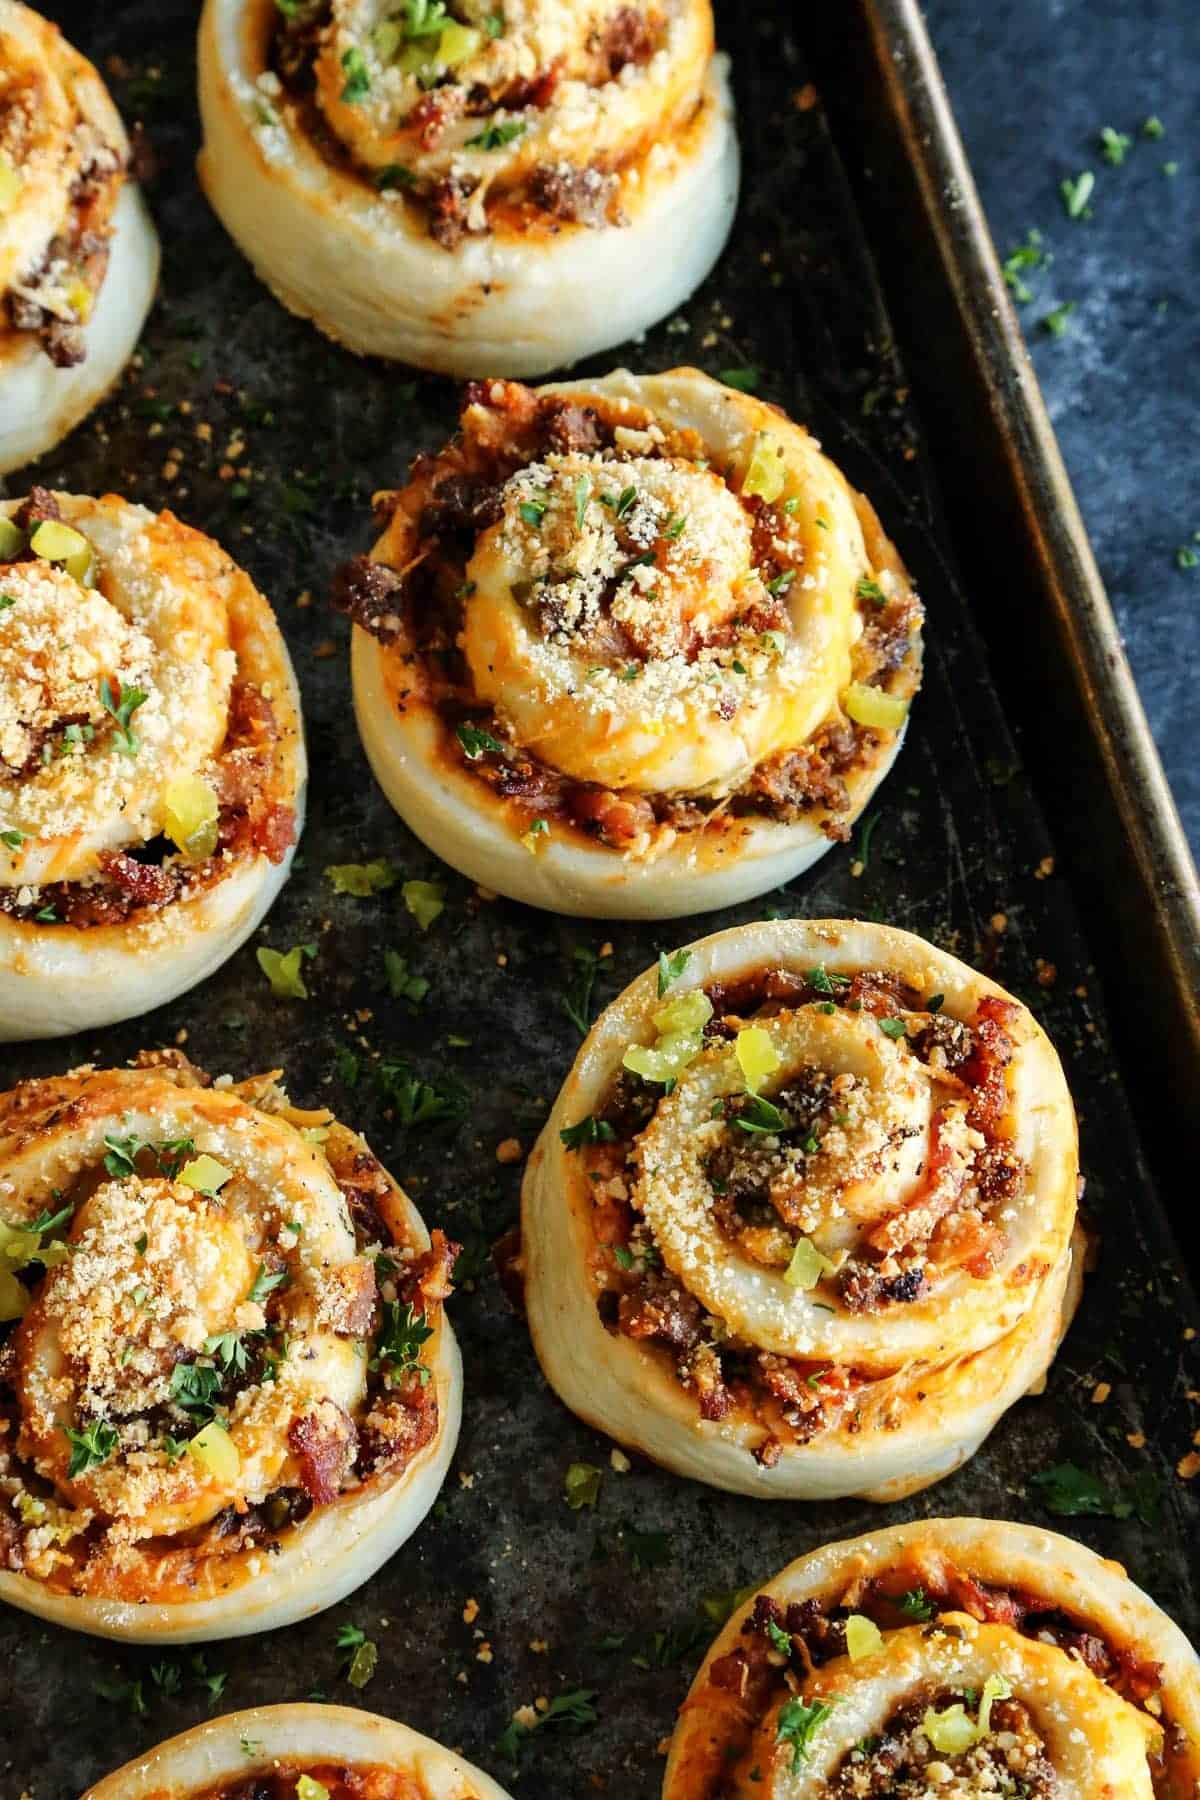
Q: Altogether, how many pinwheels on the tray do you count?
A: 8